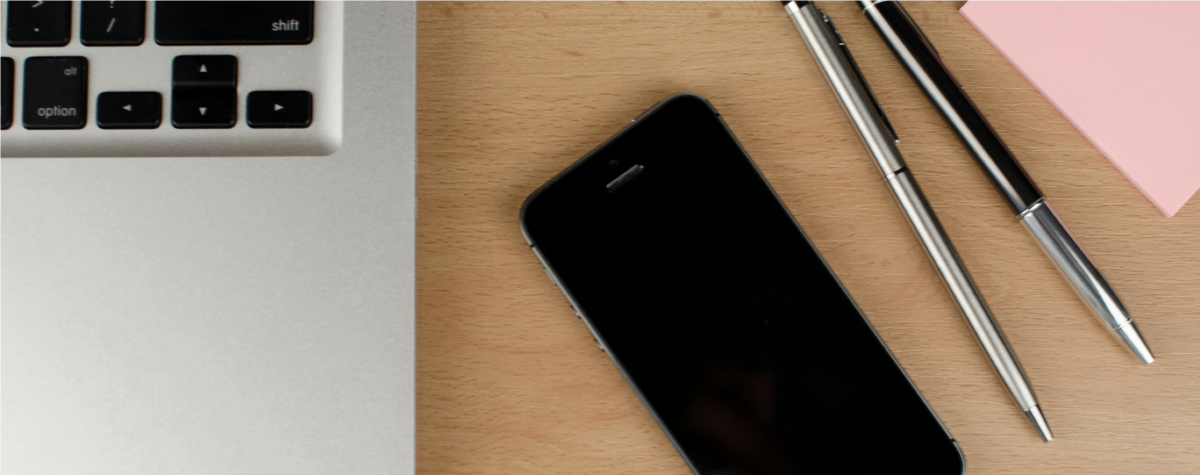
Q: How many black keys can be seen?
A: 9